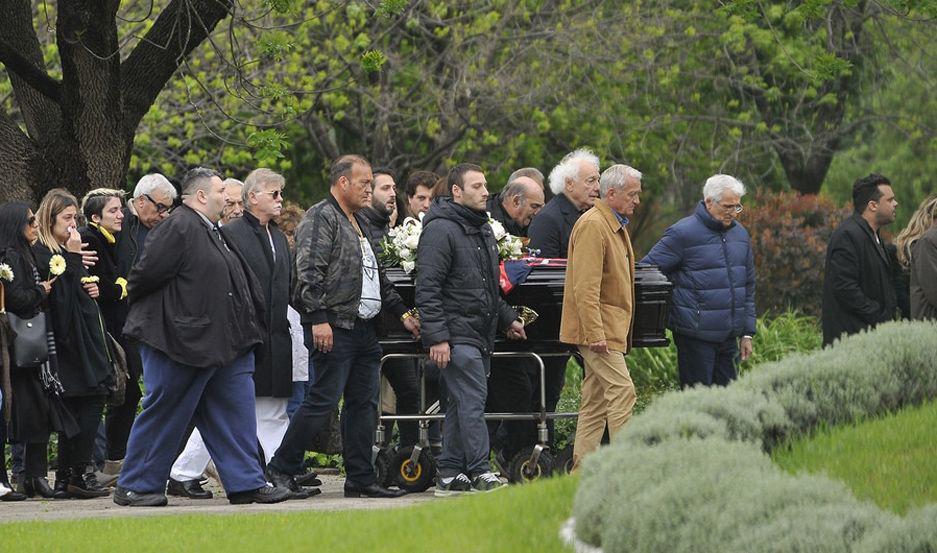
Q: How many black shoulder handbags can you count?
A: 1